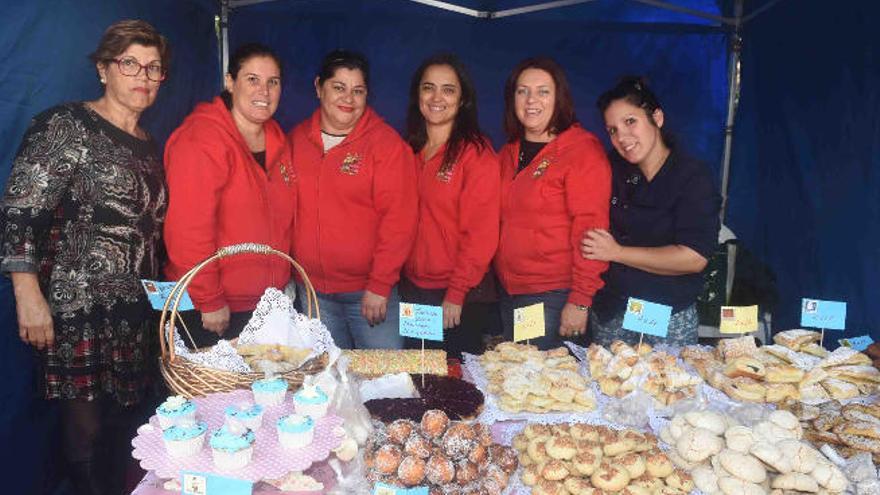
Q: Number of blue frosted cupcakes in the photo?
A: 7